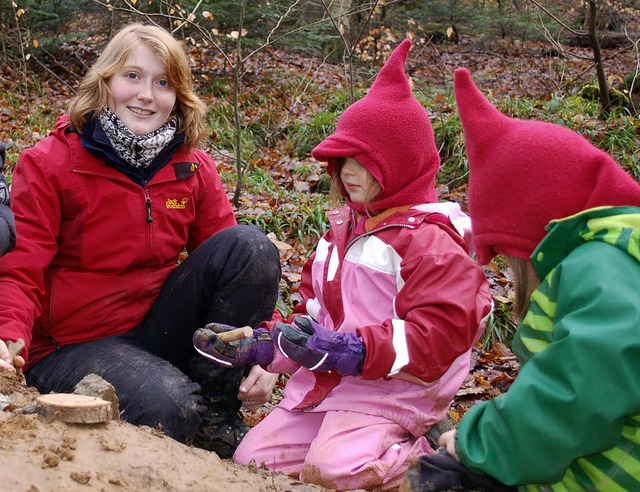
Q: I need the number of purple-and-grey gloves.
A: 2